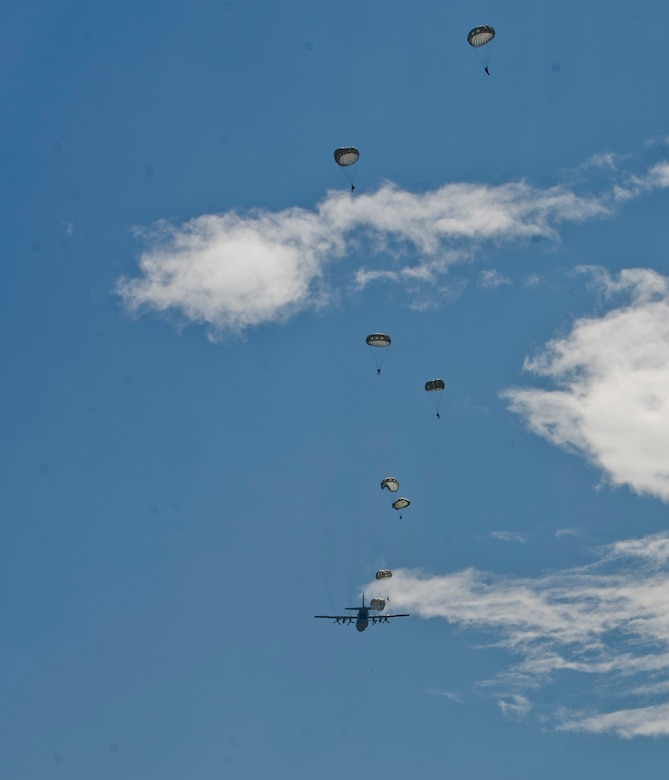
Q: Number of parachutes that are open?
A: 8